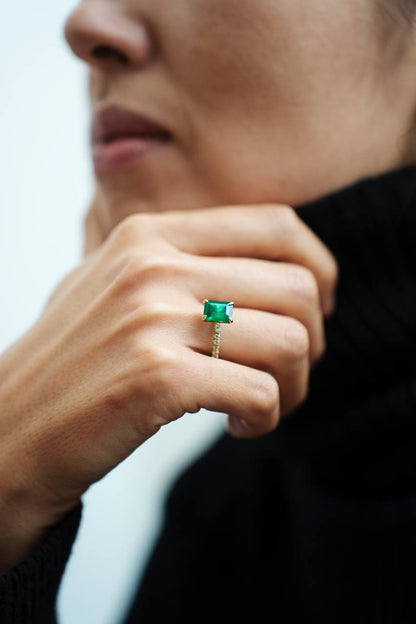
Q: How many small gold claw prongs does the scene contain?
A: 4